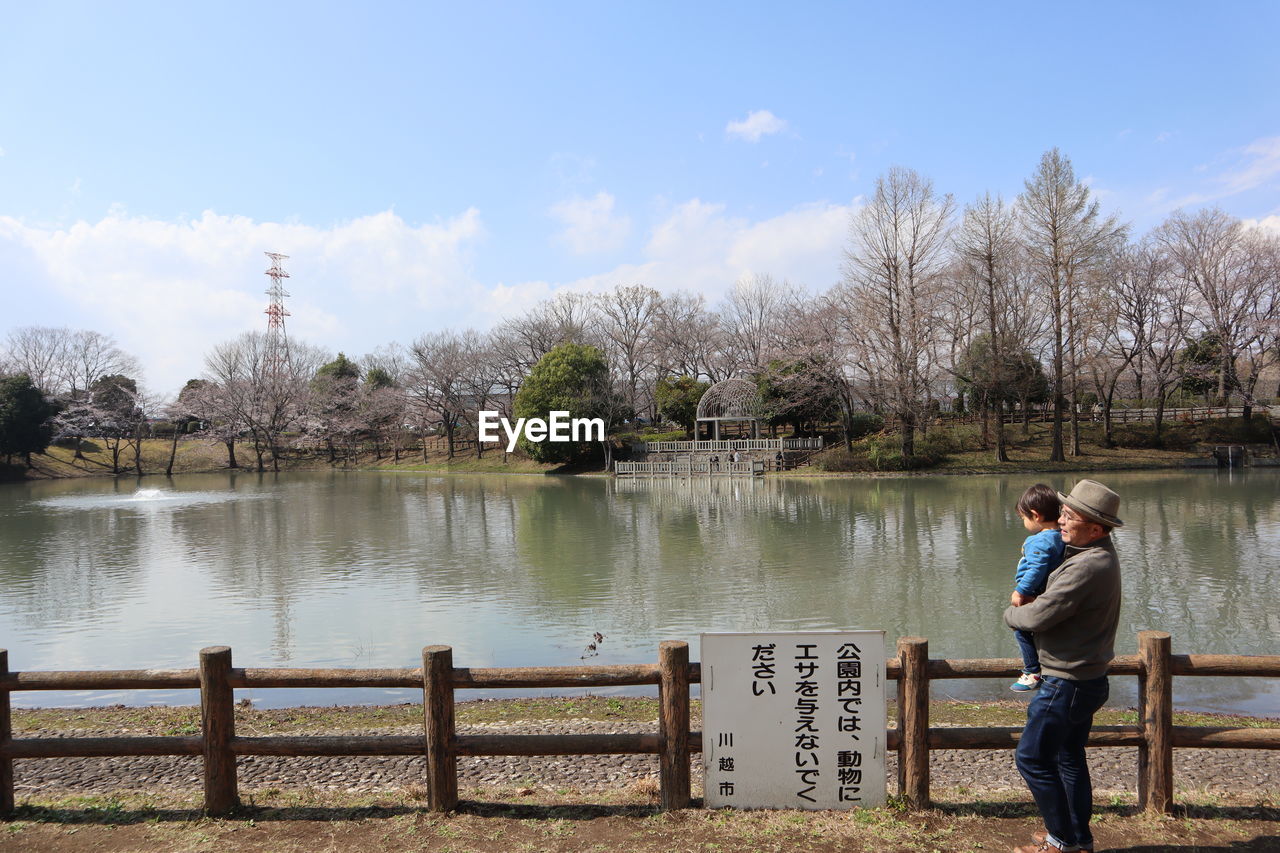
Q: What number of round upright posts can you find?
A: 6